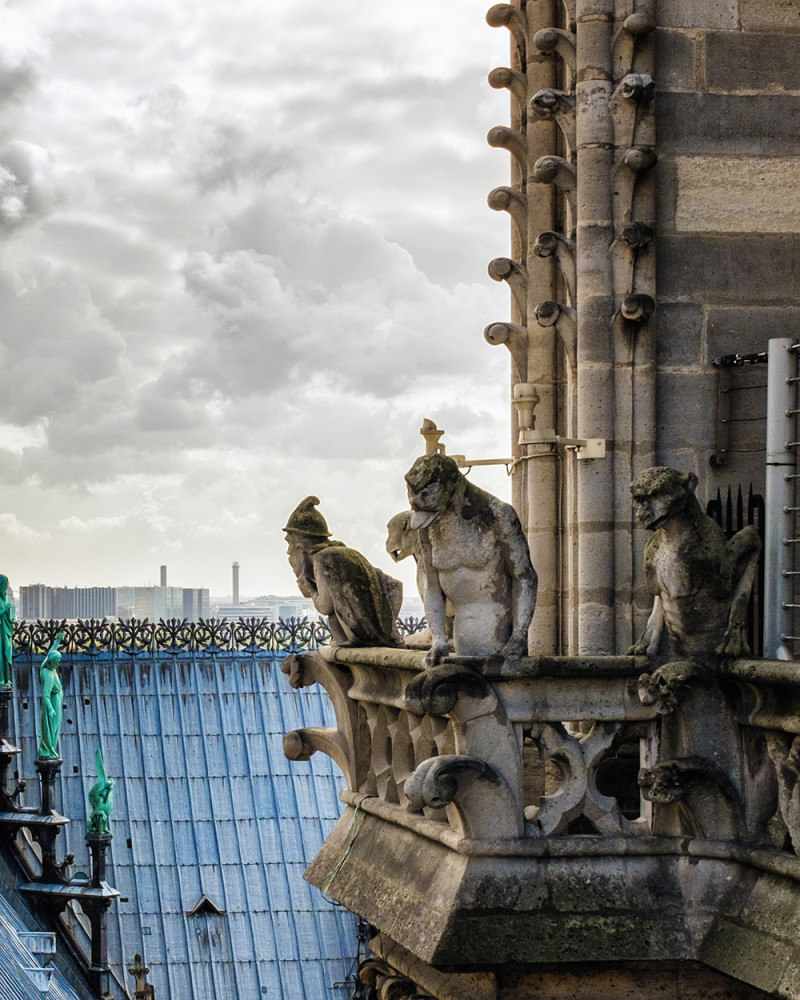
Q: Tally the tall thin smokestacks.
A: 2